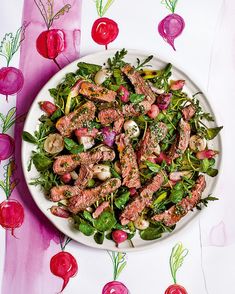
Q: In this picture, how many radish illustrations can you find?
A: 9